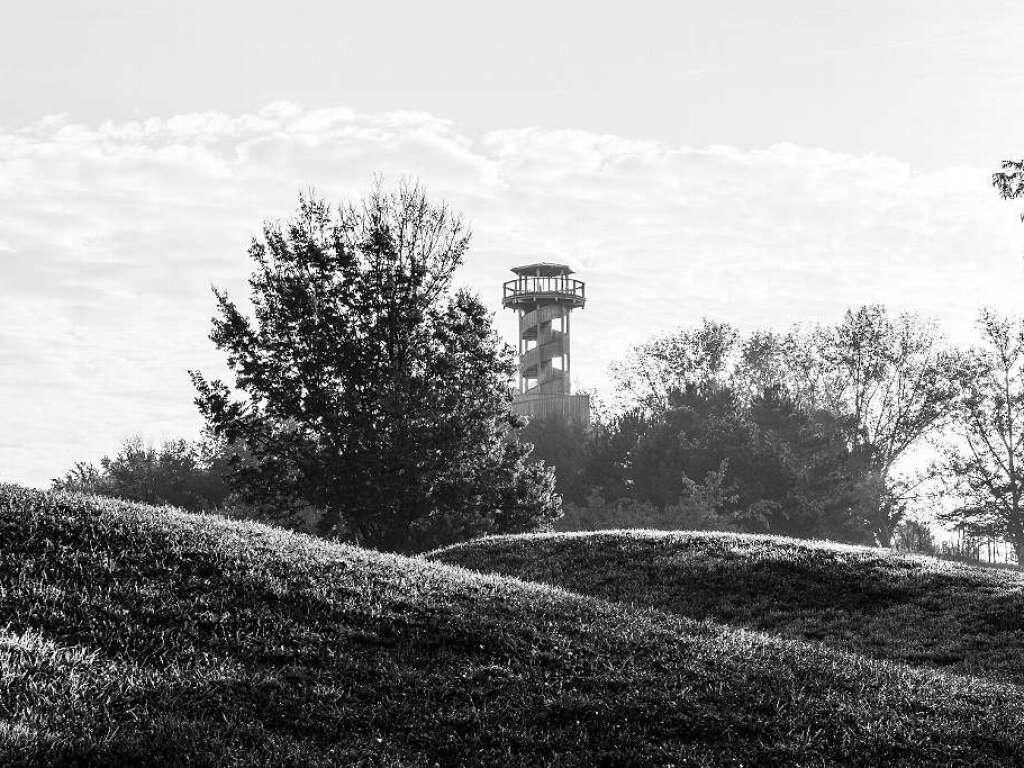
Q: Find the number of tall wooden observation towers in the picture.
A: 1